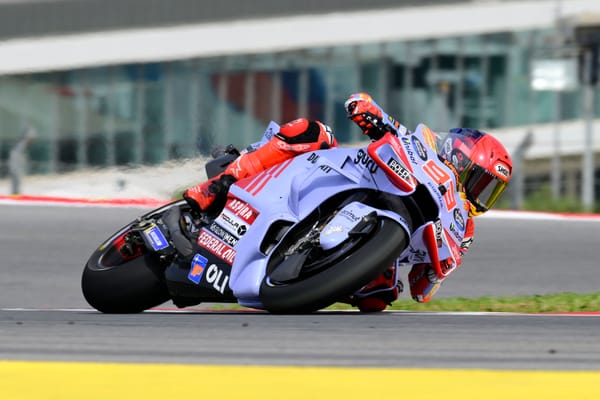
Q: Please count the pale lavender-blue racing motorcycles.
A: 1